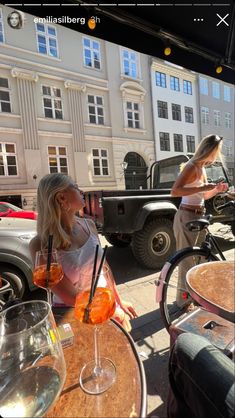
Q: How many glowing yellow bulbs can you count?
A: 3